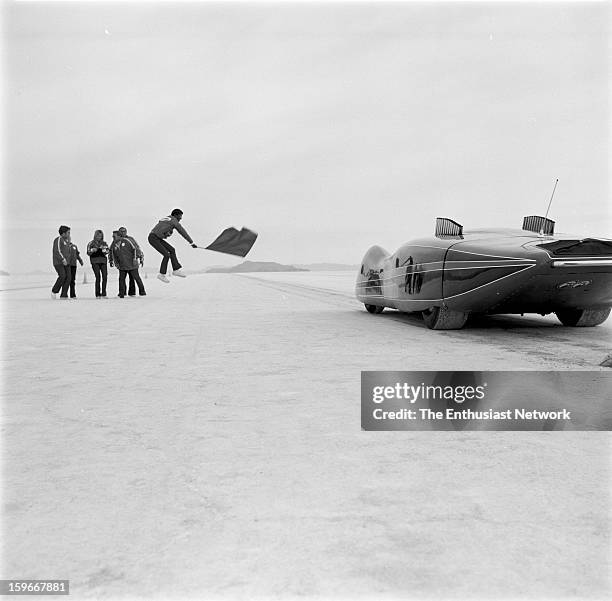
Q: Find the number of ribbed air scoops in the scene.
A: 2